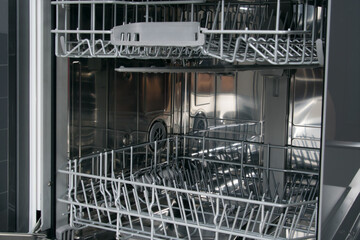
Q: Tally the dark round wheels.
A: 2